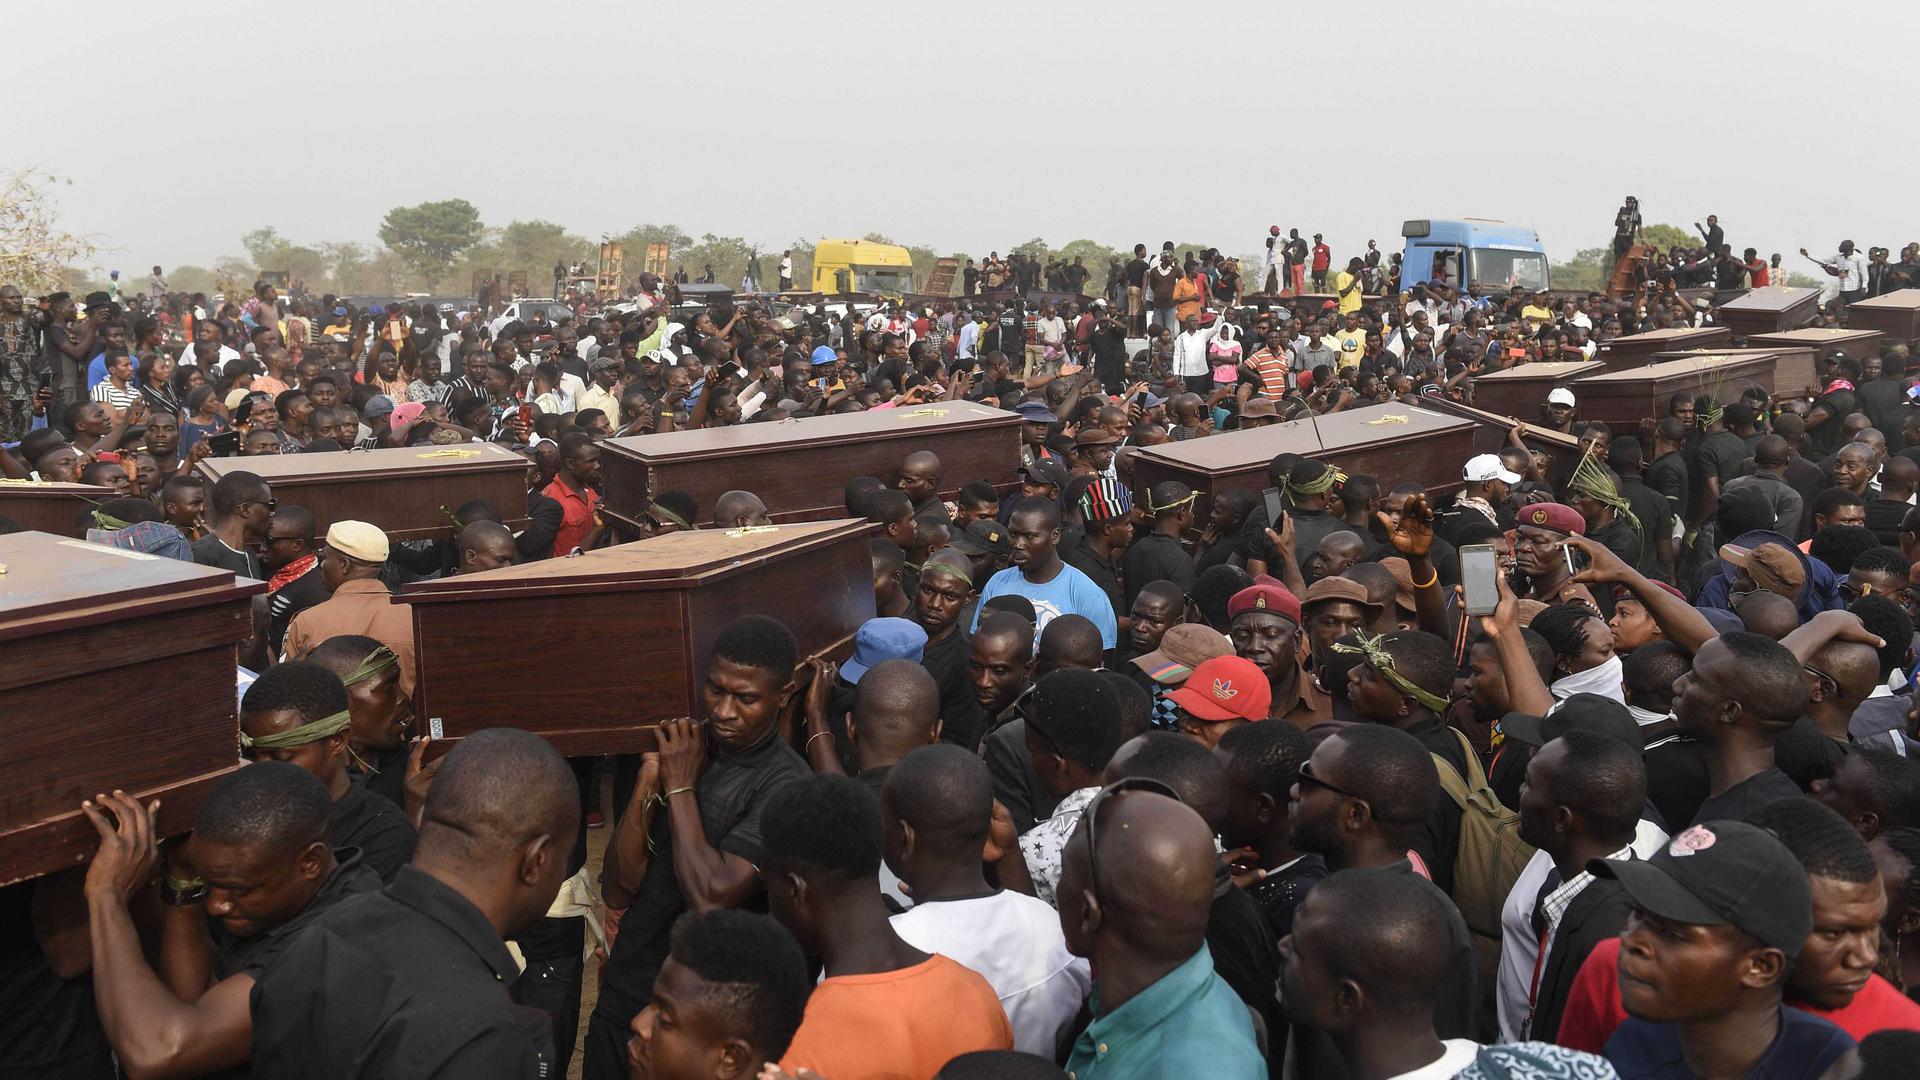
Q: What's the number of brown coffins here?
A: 14